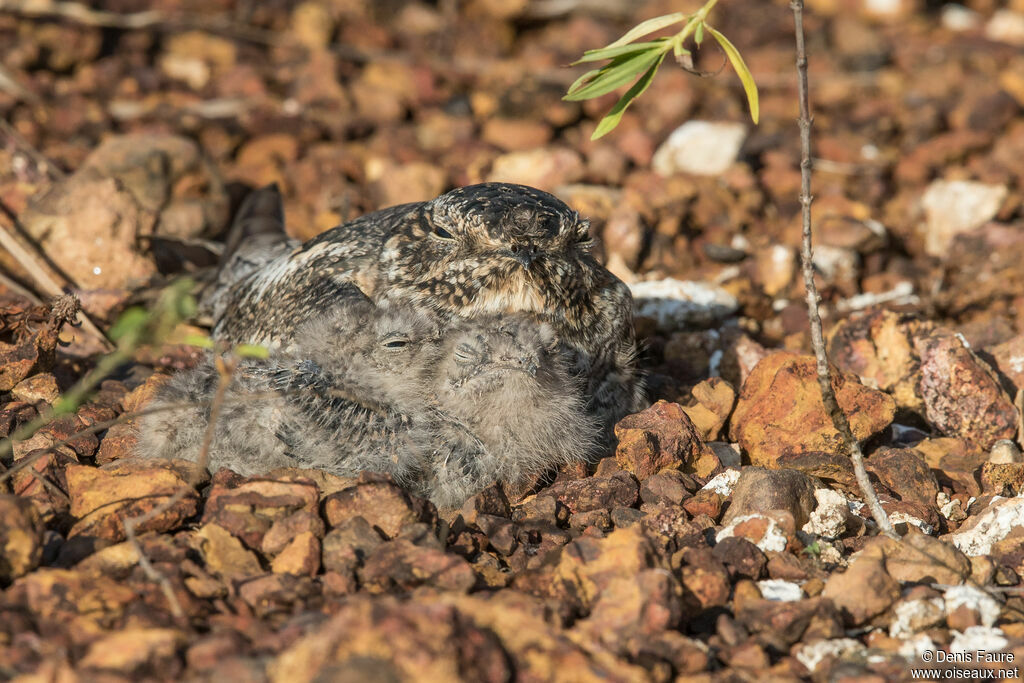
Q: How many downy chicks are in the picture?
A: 2